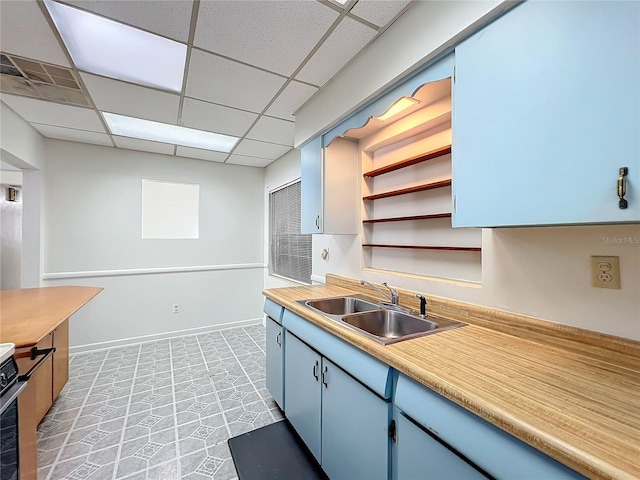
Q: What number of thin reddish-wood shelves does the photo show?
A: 4